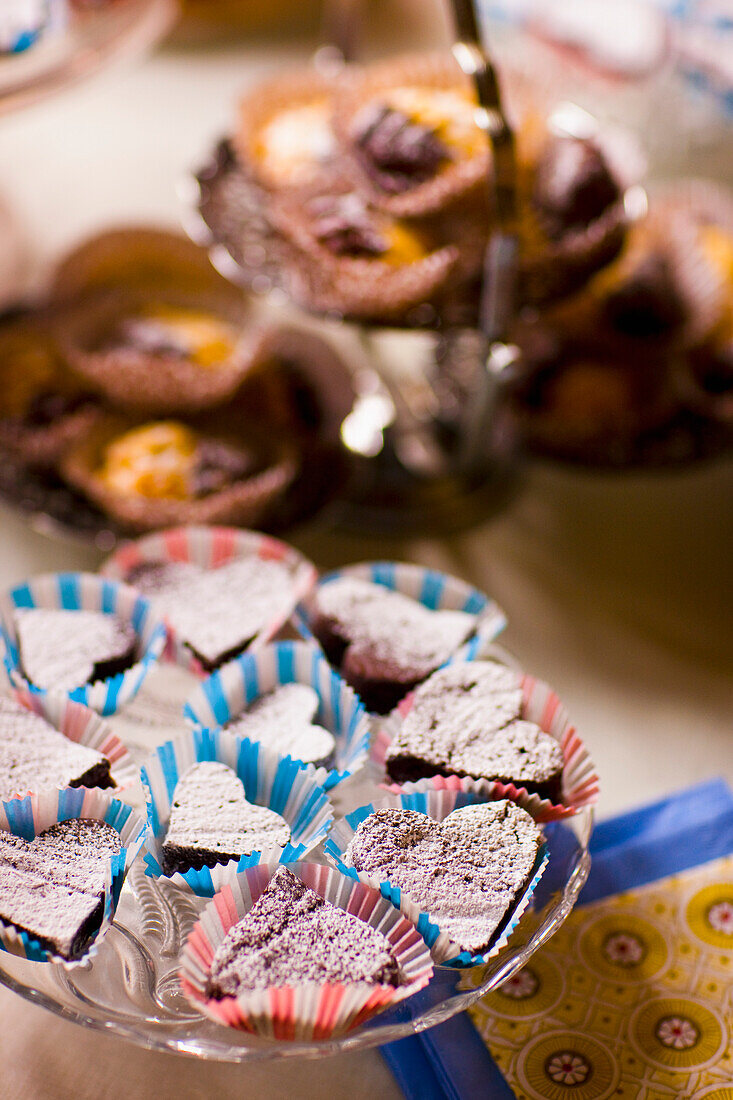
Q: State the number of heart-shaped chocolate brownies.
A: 10